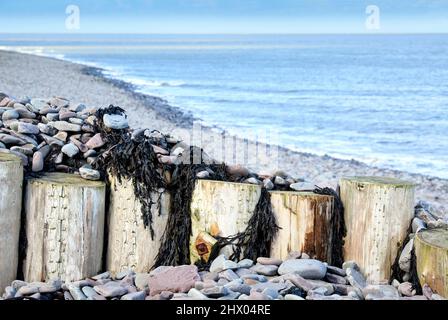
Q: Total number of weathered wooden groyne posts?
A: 7